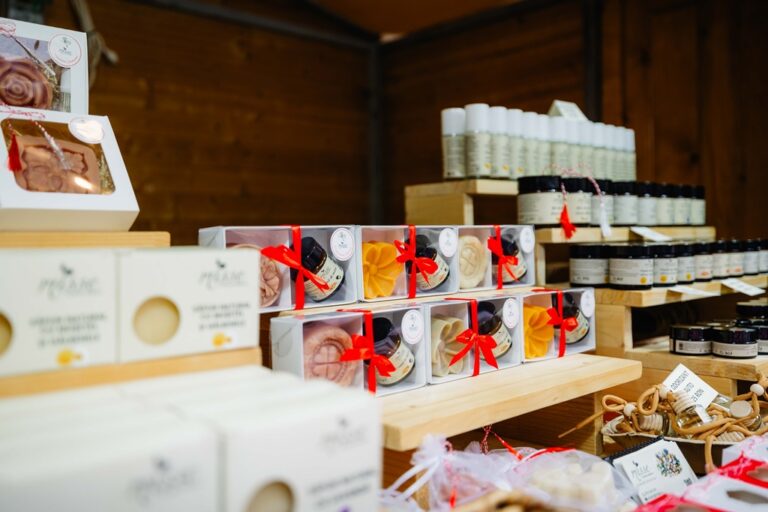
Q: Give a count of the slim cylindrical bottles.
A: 13